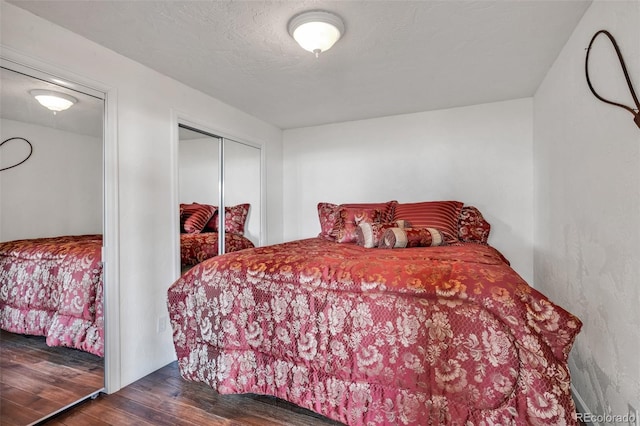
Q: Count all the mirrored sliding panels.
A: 3